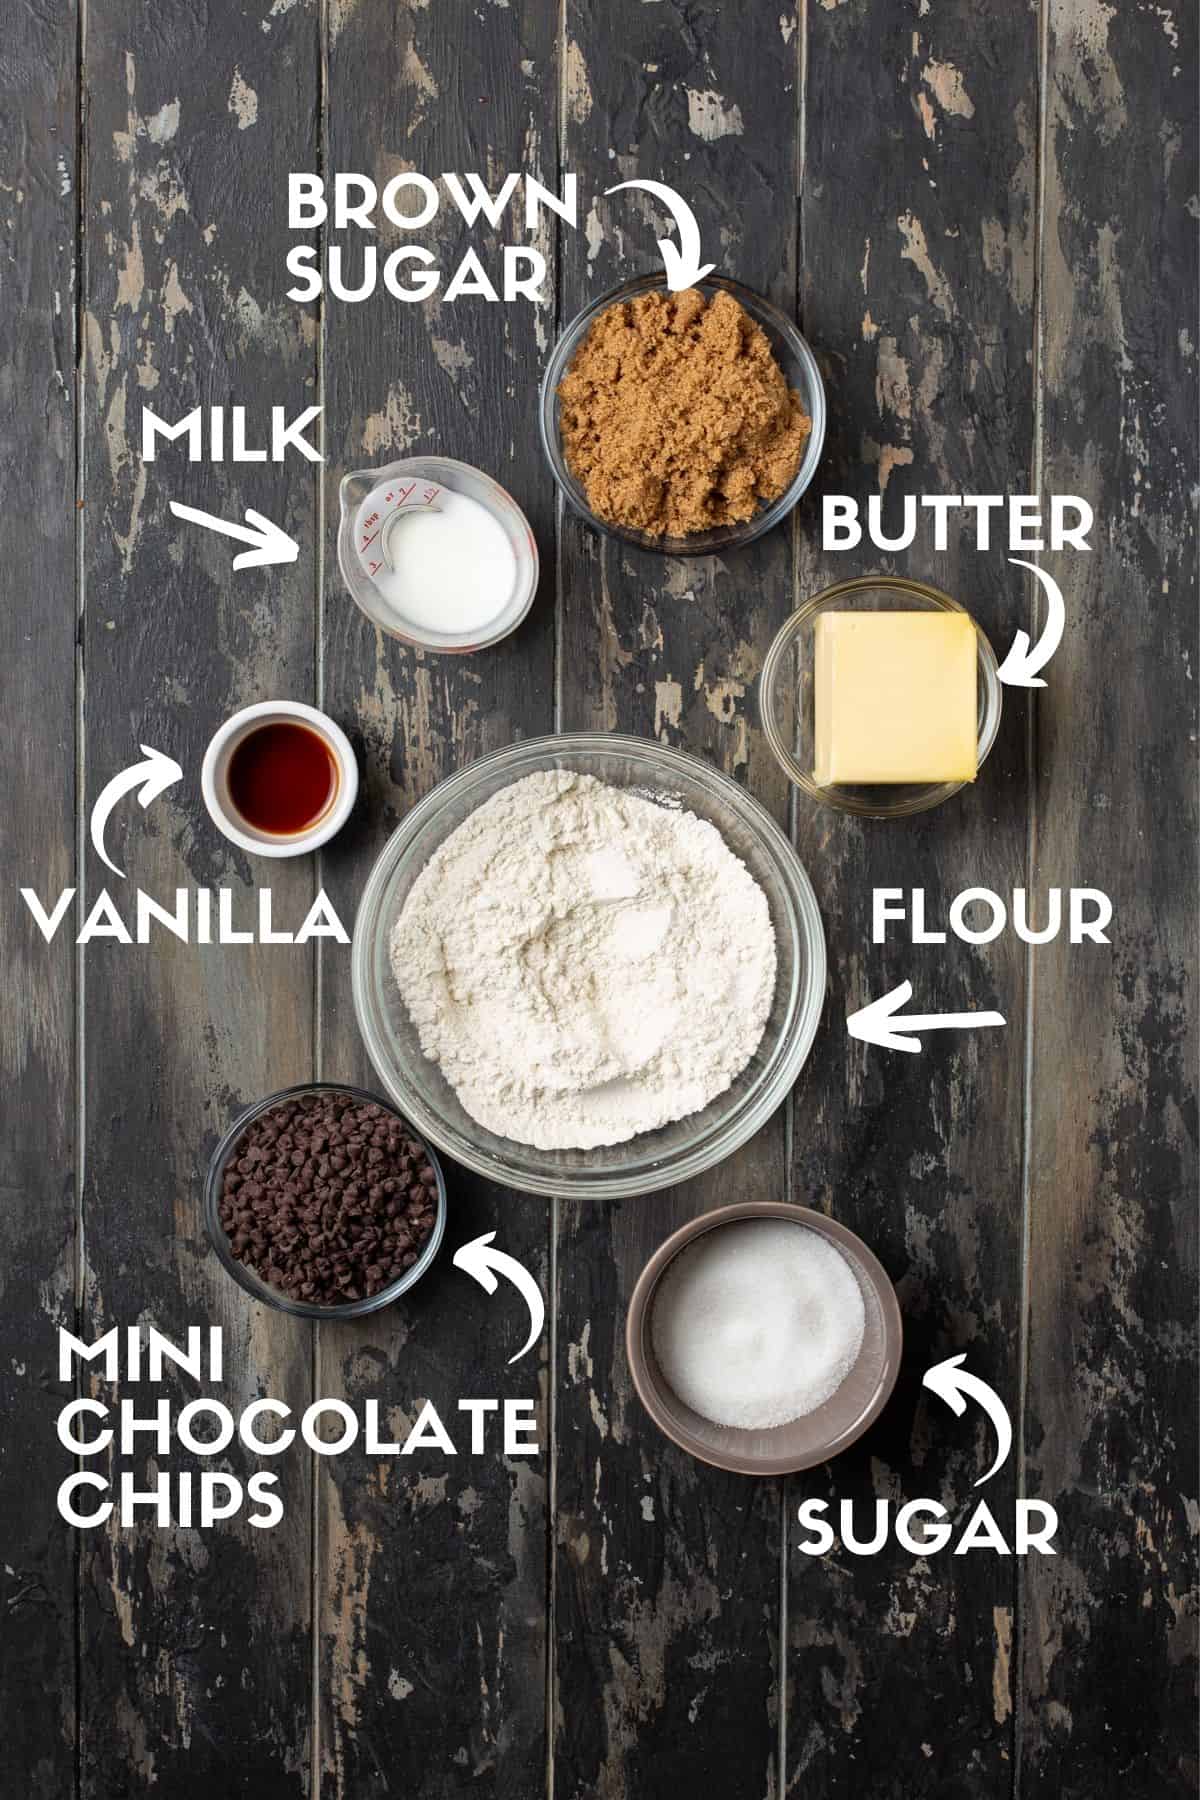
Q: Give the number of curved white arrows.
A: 5